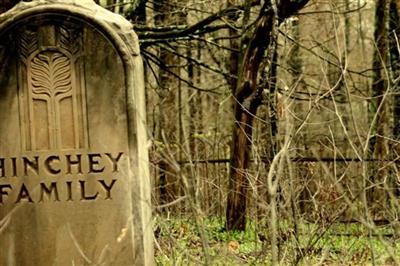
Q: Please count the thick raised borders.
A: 1